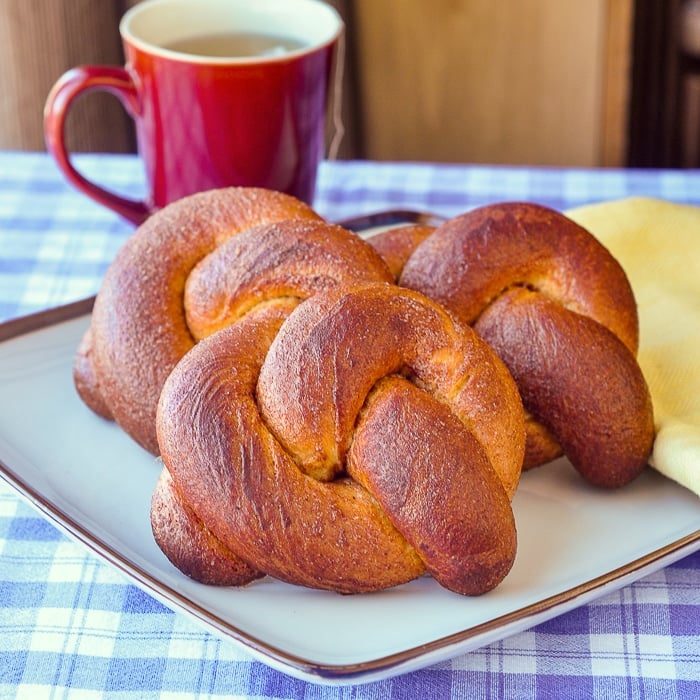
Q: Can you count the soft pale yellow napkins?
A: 1